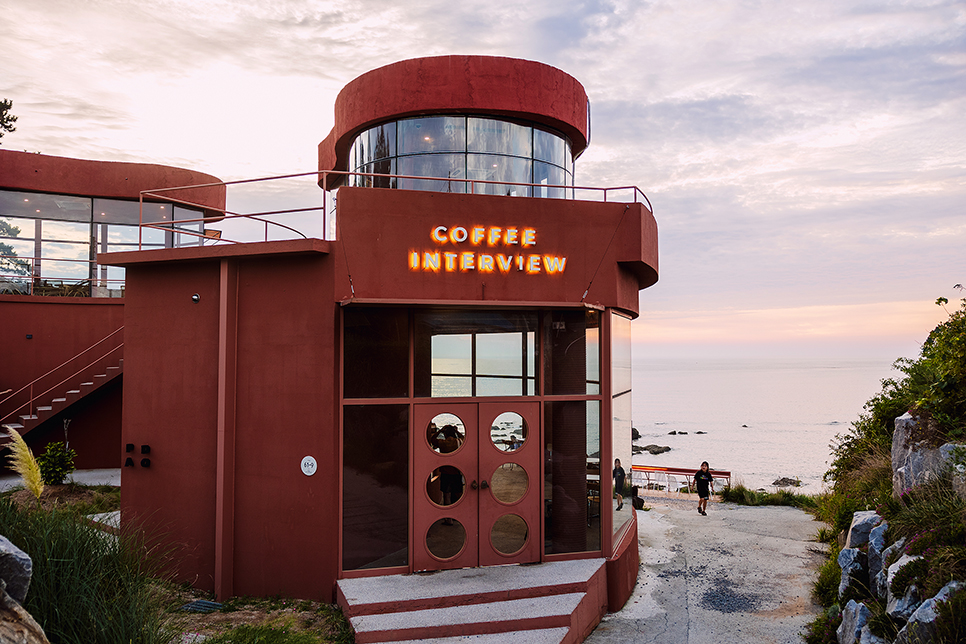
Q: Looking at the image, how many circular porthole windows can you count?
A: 6